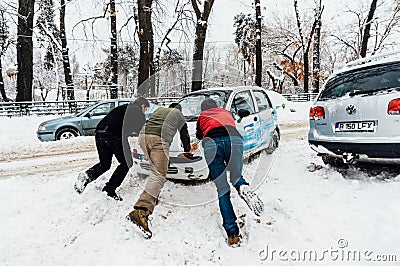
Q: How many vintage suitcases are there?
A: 0